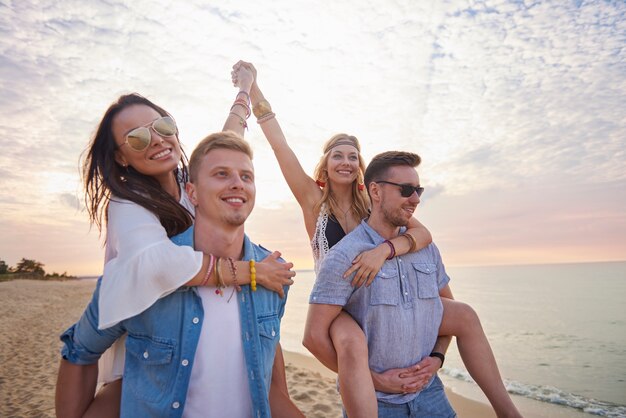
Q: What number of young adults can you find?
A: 4